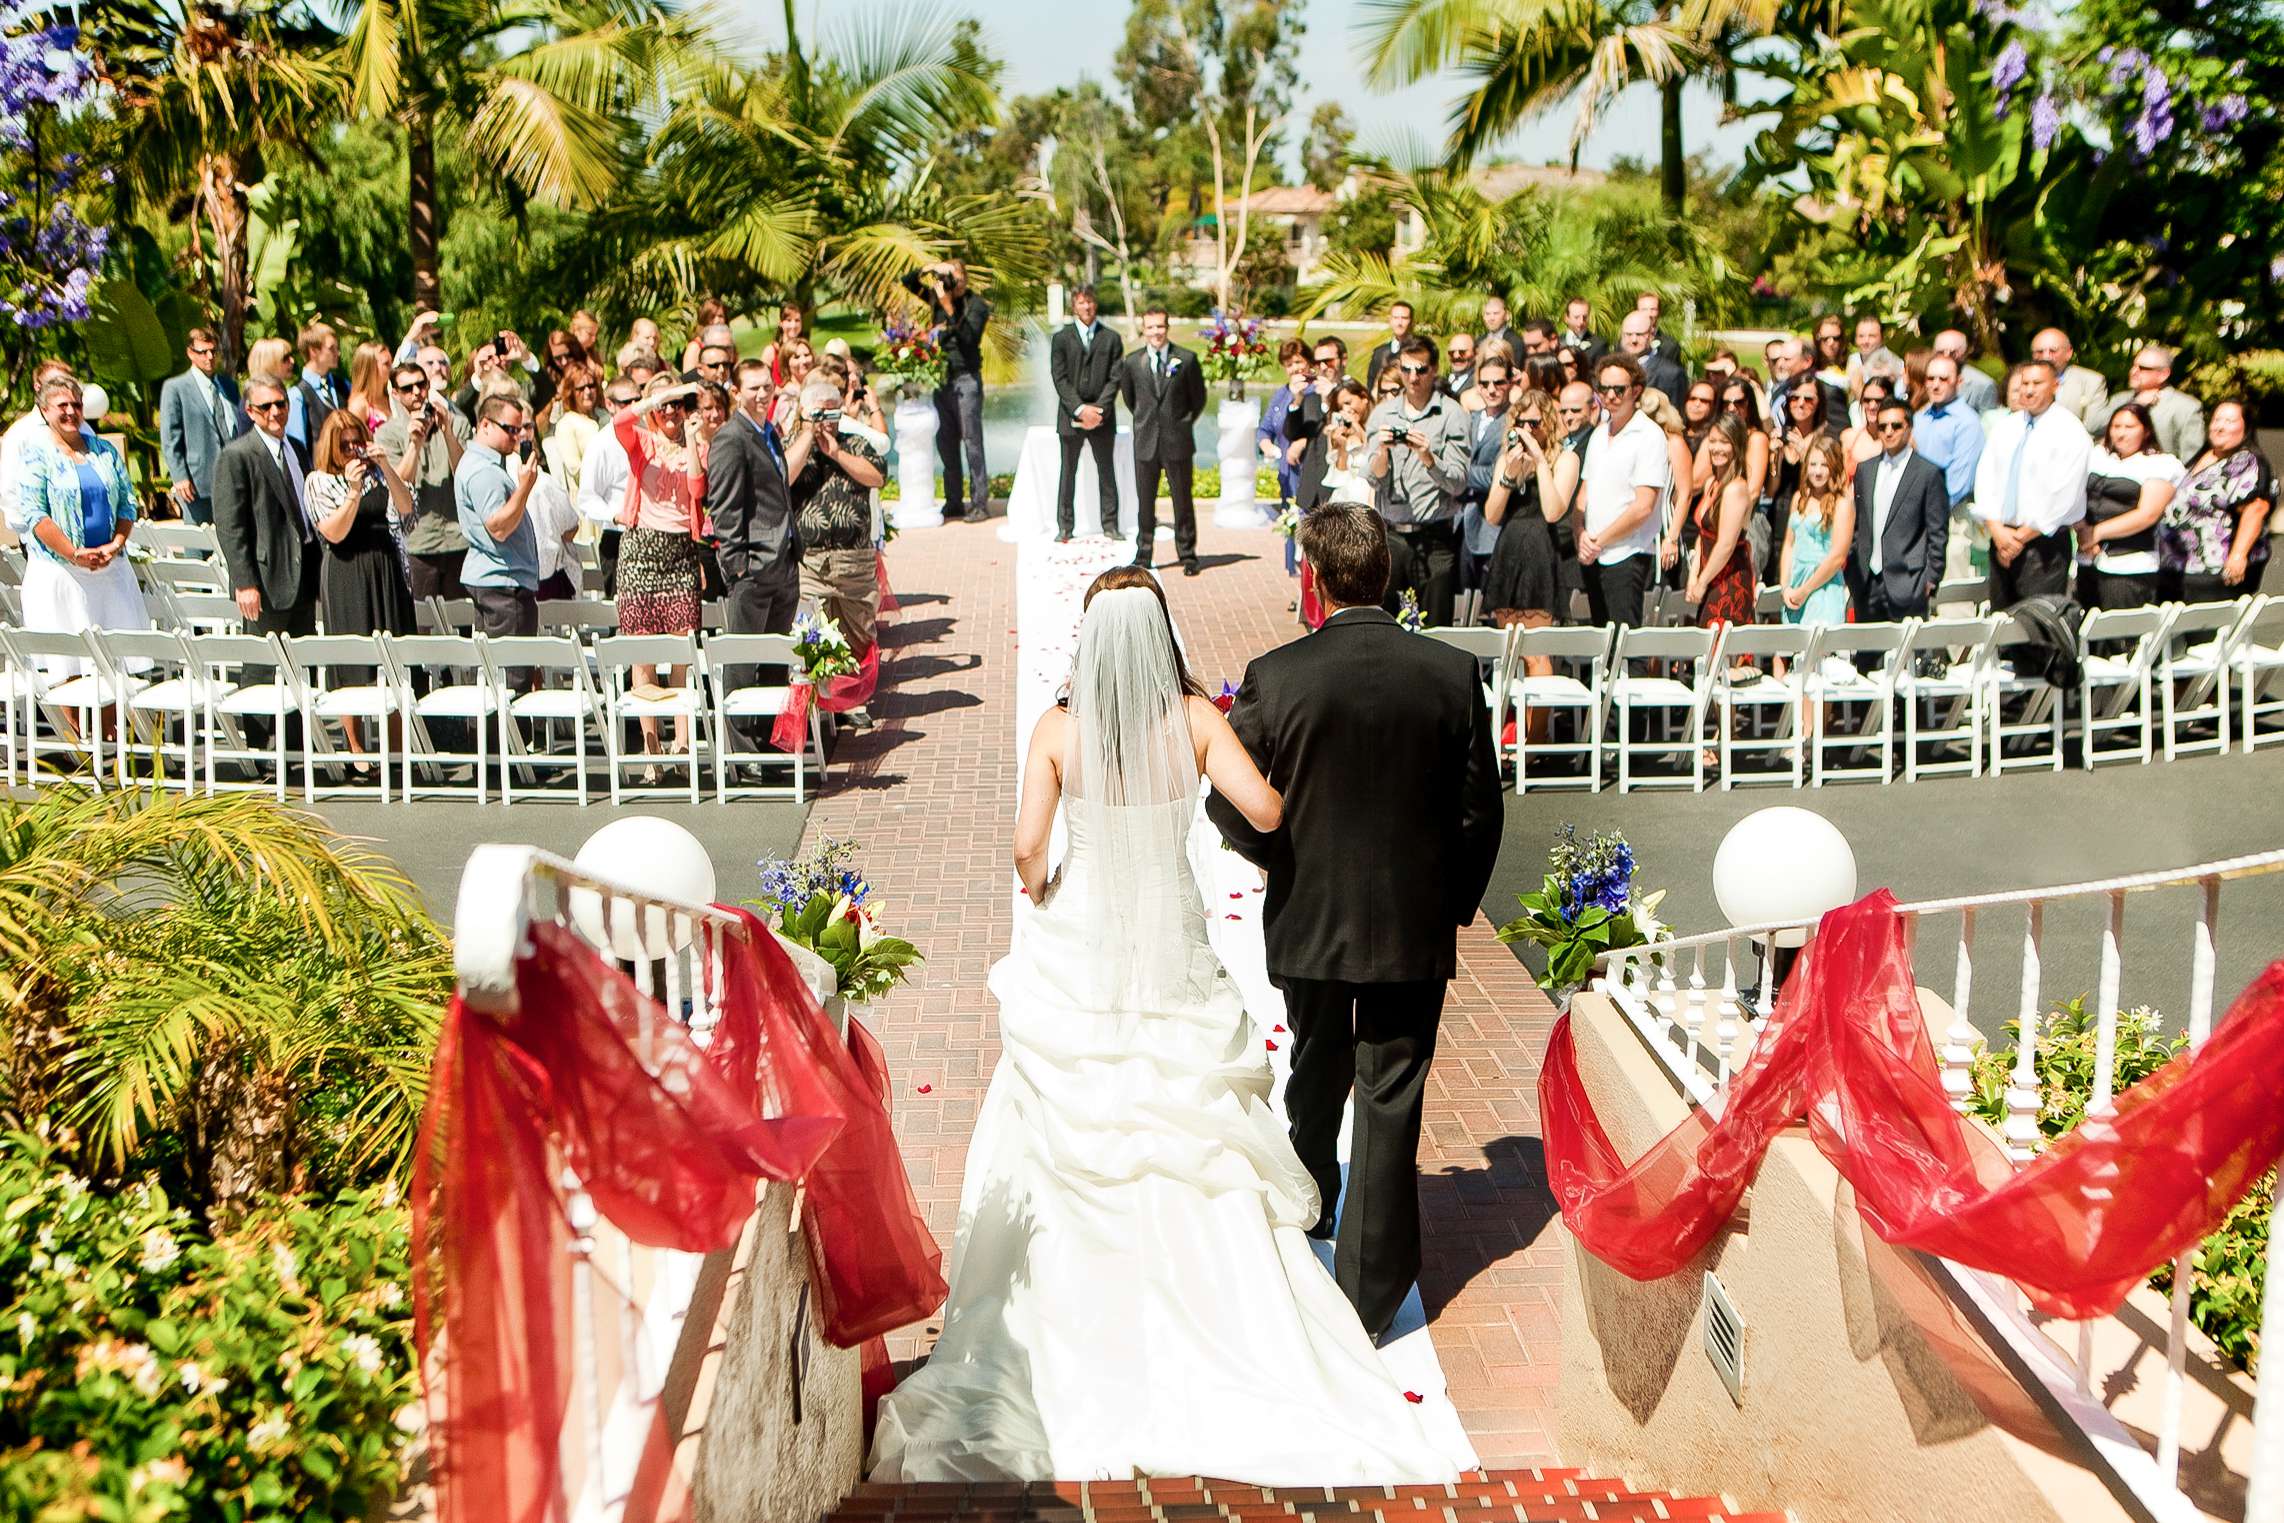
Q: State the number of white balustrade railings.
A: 2